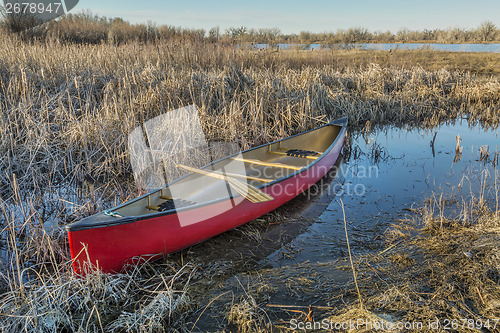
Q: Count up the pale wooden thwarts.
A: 2